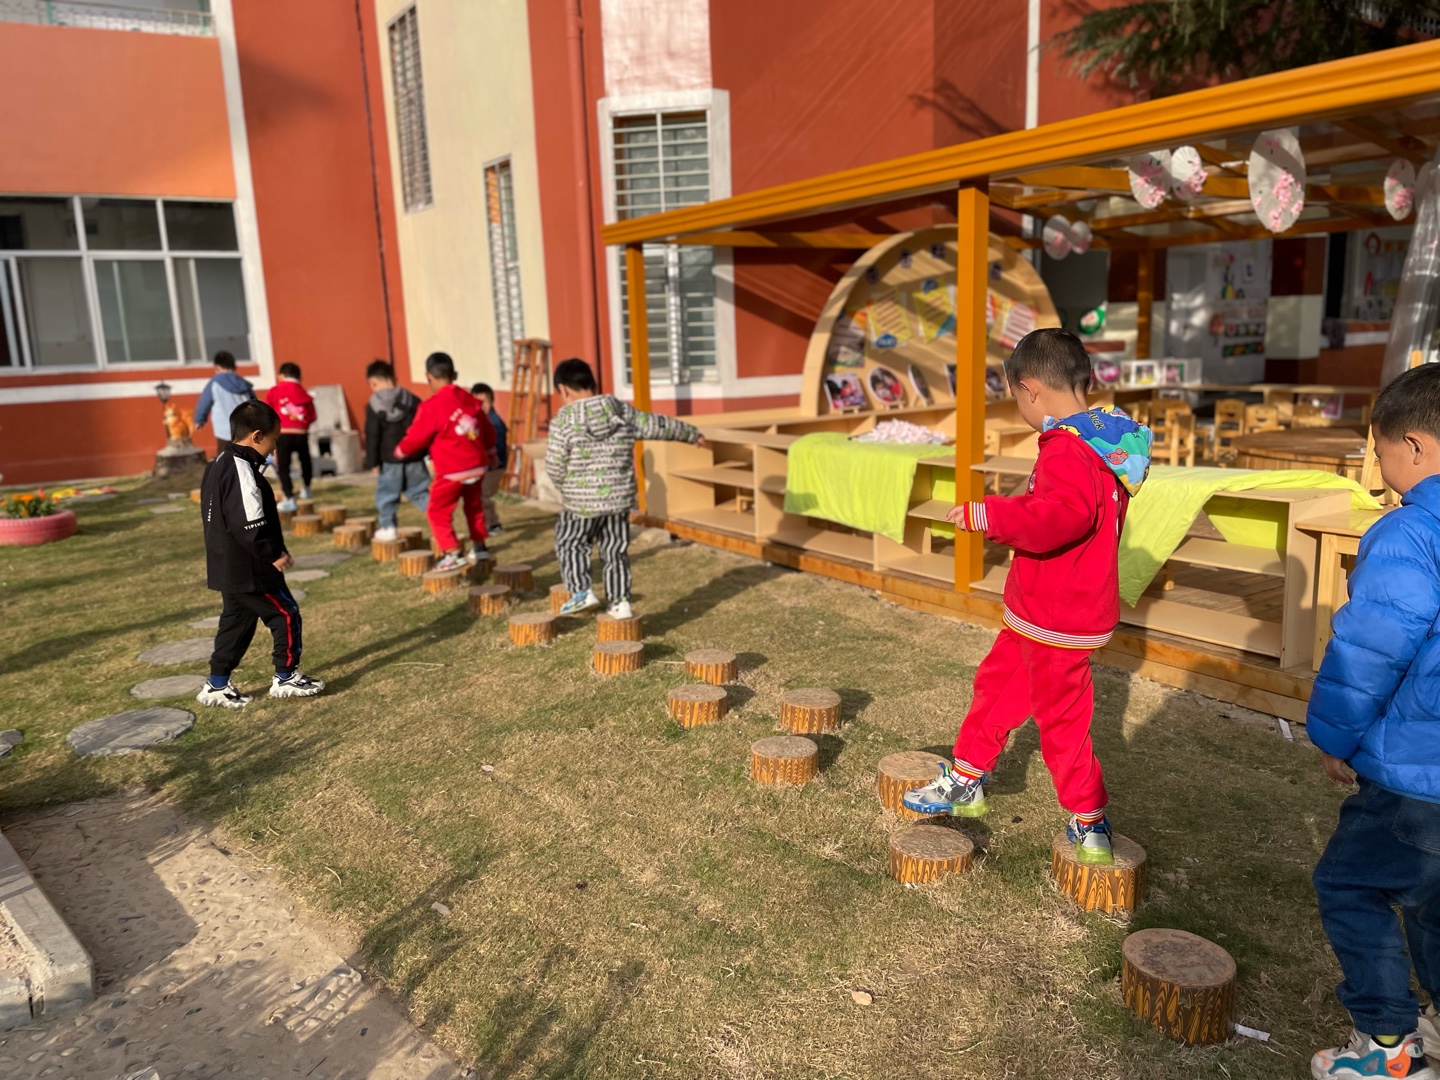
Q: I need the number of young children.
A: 9